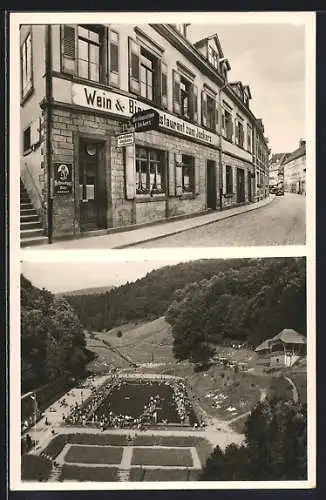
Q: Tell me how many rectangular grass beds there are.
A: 2